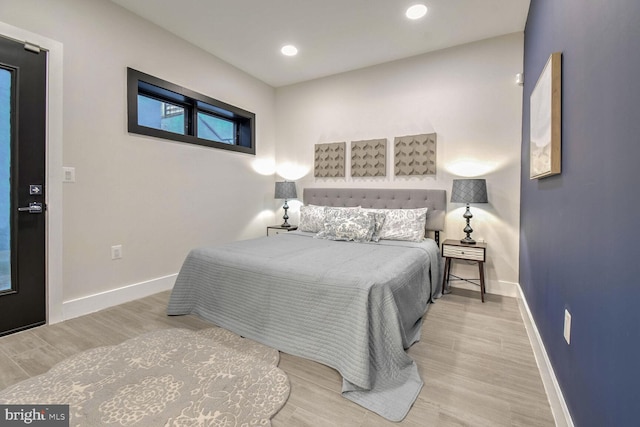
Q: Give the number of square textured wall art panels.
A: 3